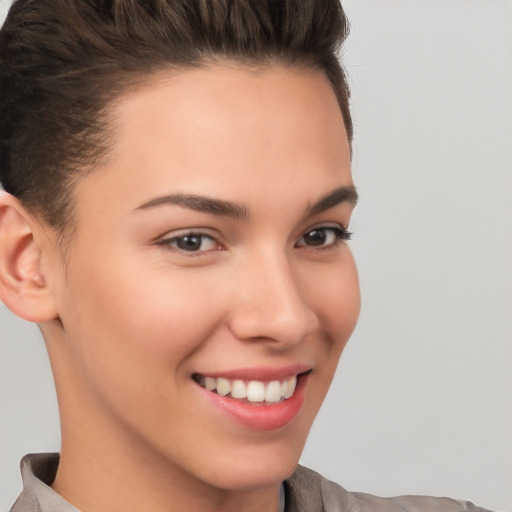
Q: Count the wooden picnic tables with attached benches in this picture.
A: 0